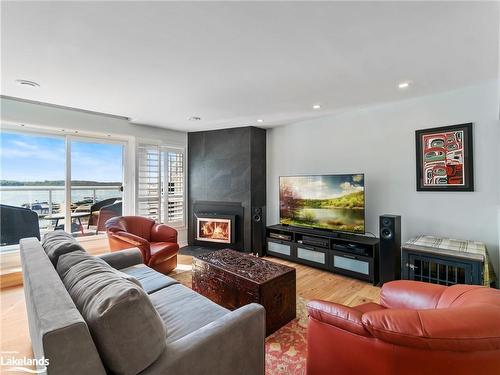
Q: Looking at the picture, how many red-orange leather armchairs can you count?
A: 2